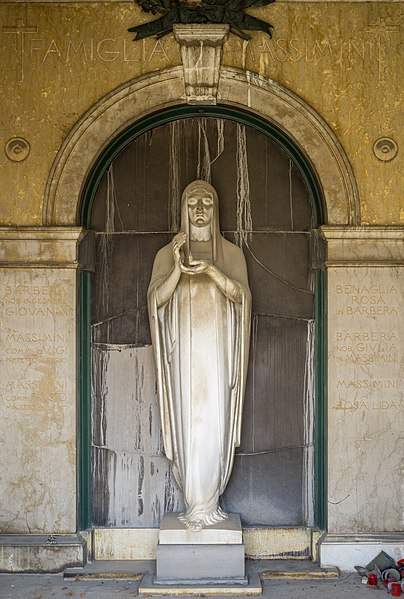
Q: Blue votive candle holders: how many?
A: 0